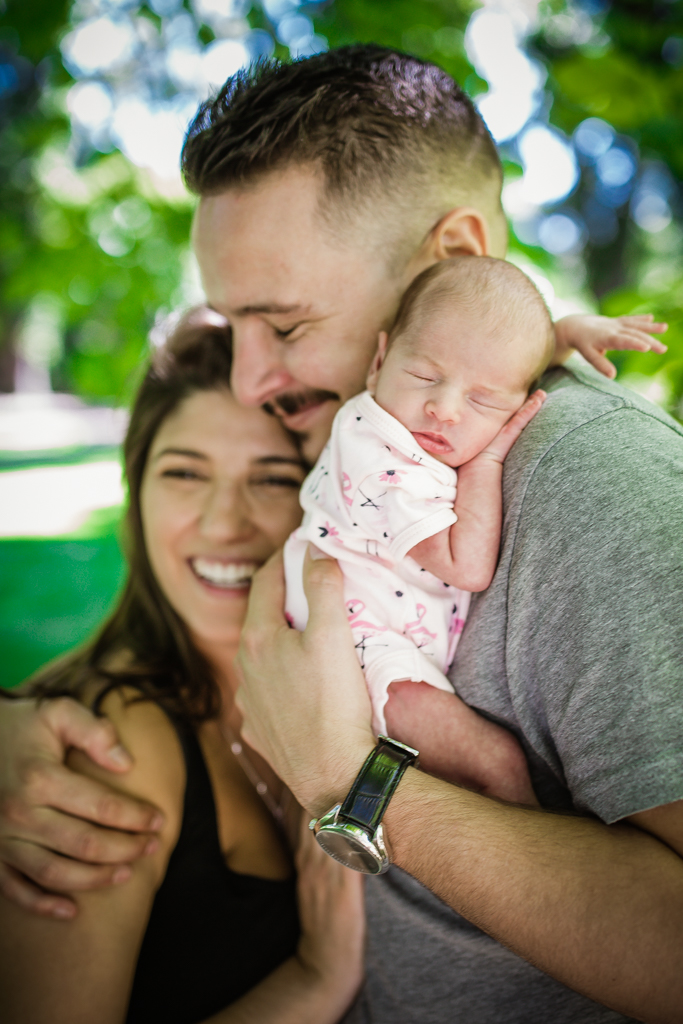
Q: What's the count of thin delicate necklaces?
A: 1